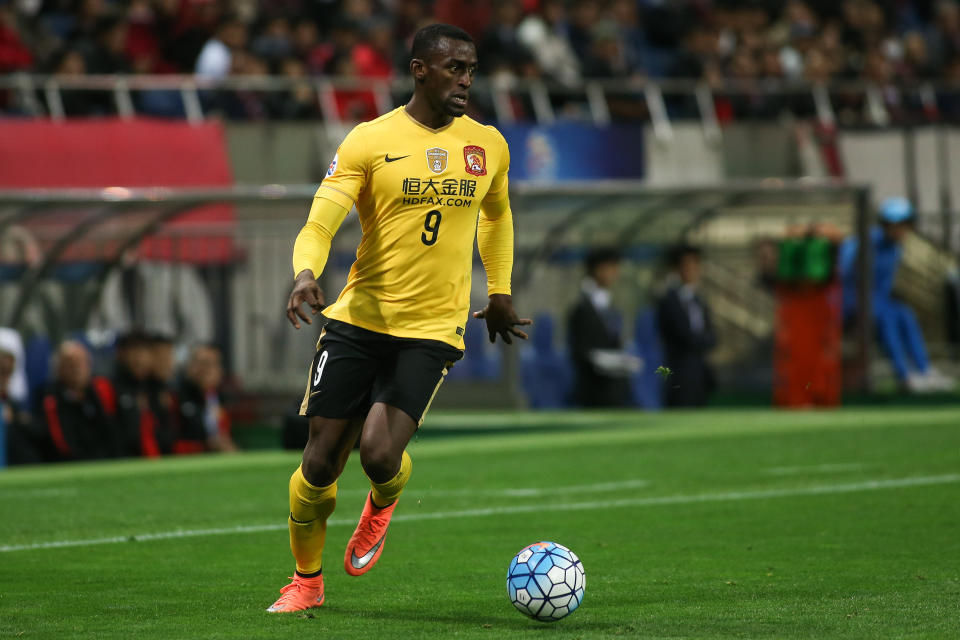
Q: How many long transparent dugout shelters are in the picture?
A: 2